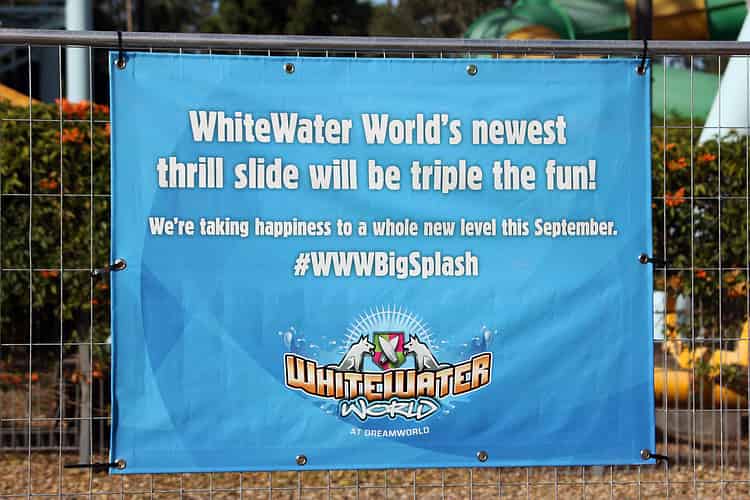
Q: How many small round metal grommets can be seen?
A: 10